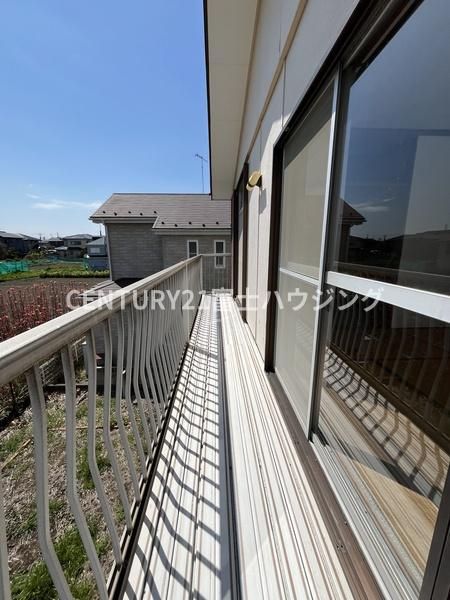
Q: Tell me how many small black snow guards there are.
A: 10